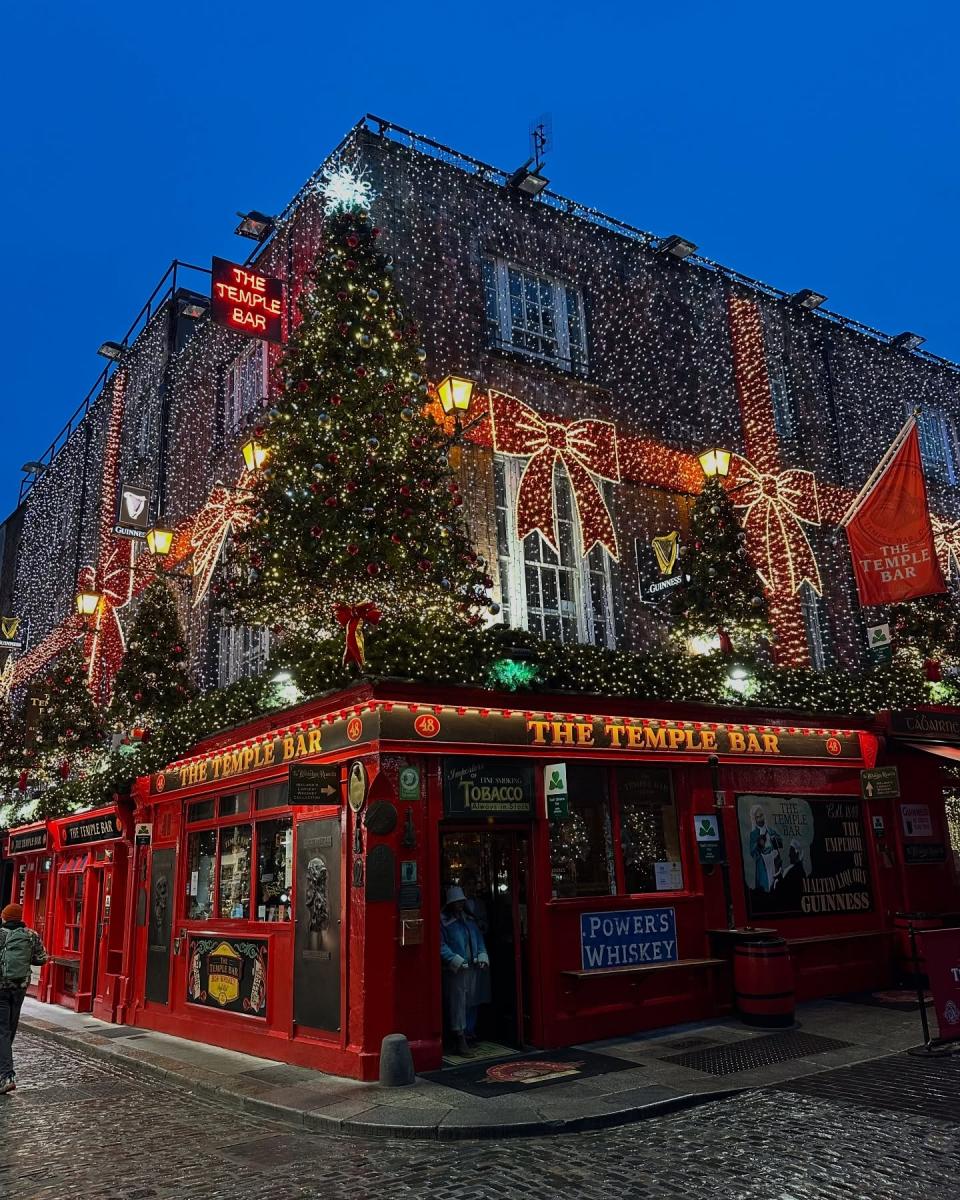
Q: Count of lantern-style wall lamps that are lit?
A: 5